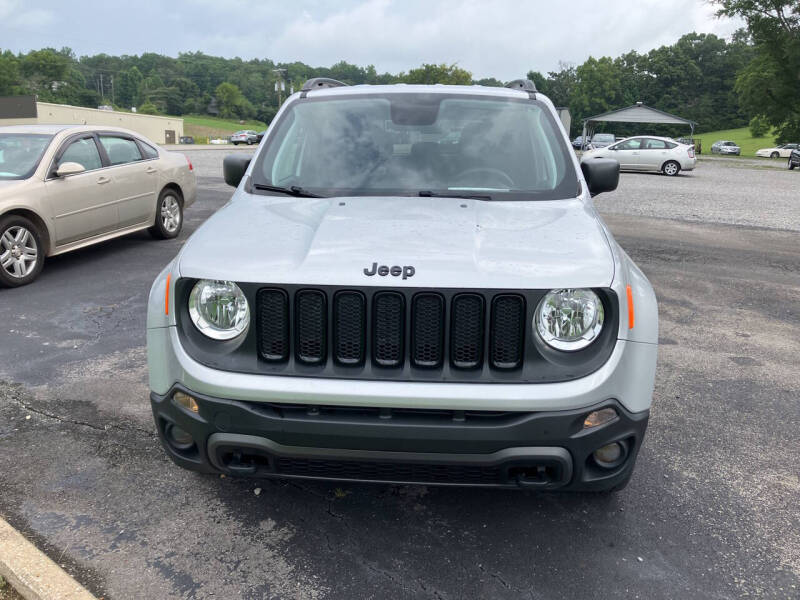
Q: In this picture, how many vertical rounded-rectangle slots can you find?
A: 7